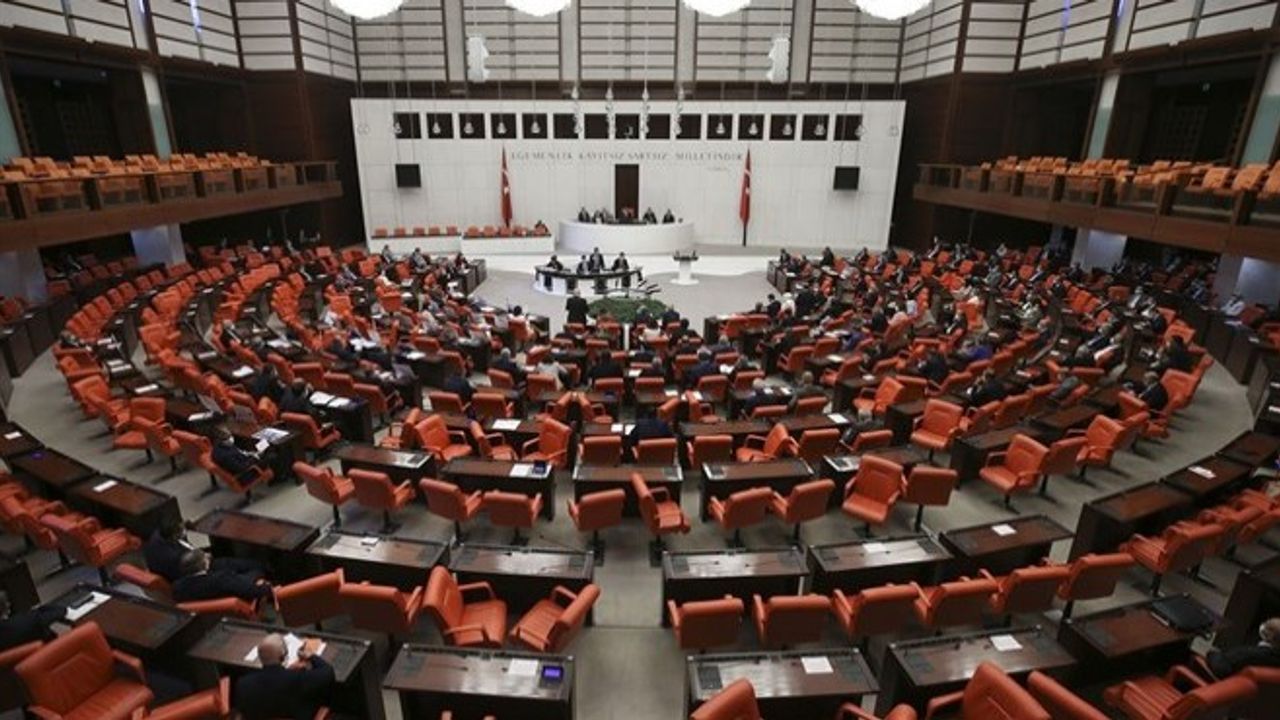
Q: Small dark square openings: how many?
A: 15